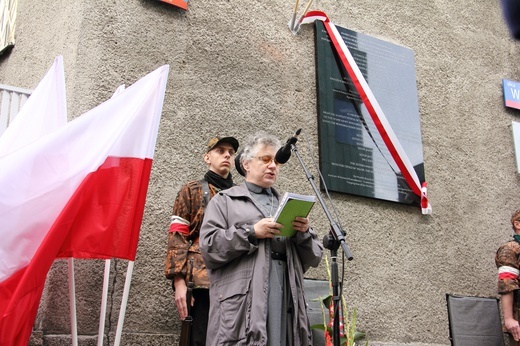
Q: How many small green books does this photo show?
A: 1